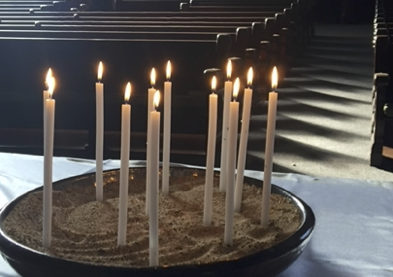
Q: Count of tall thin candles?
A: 12